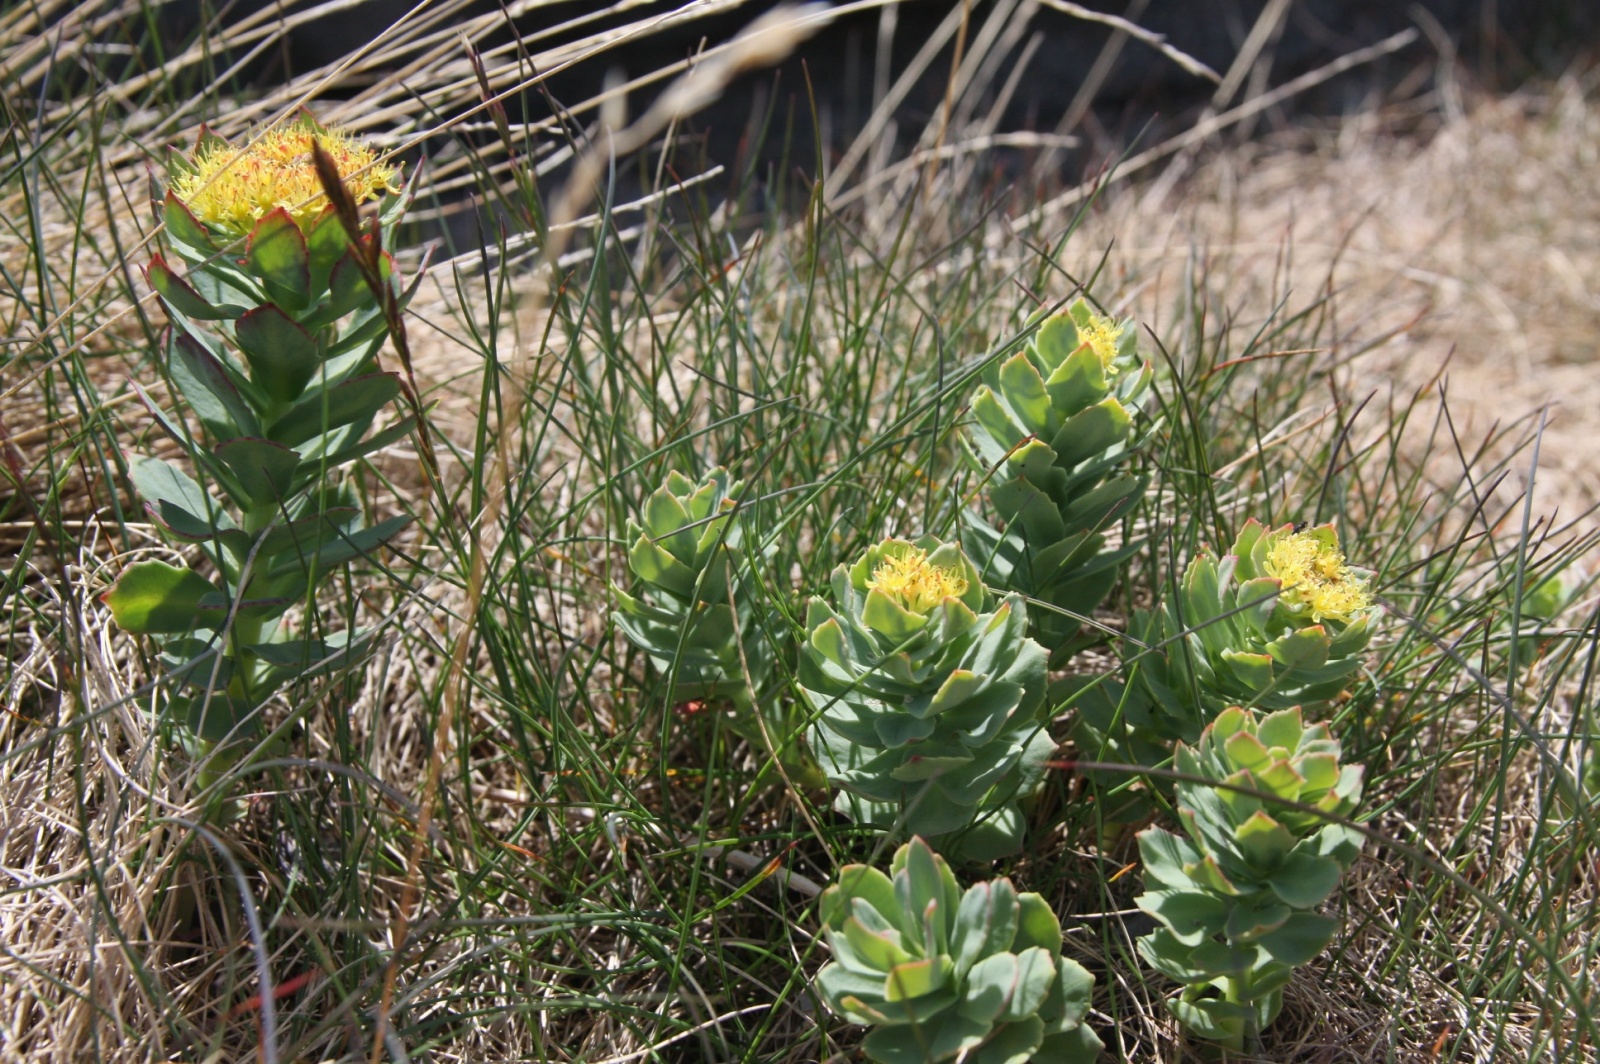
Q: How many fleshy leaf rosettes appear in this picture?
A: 7